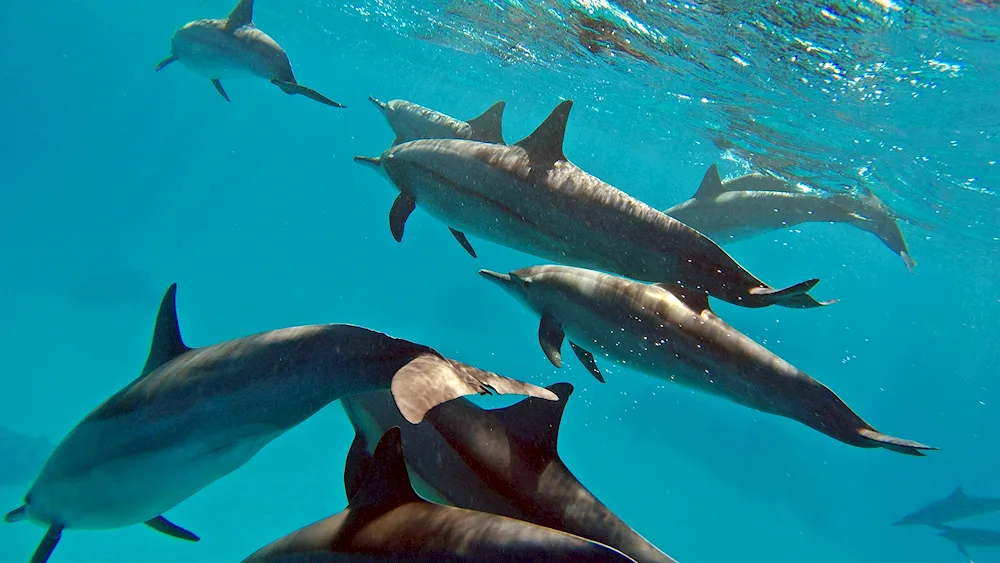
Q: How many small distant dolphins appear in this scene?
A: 2